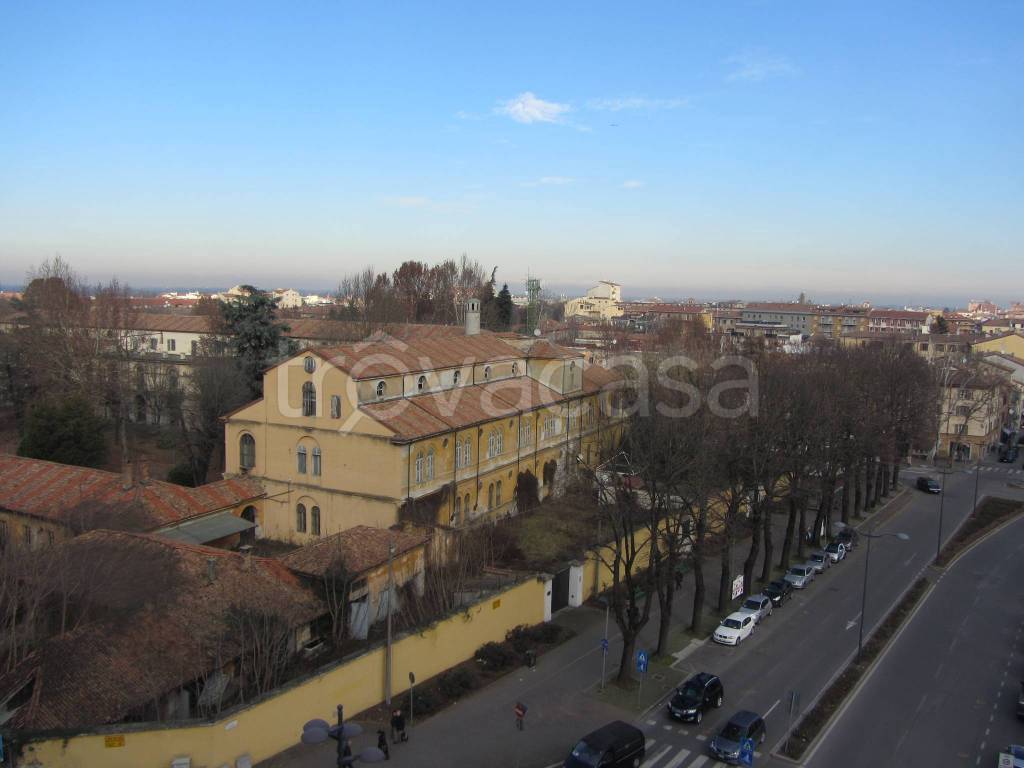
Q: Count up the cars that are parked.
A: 7